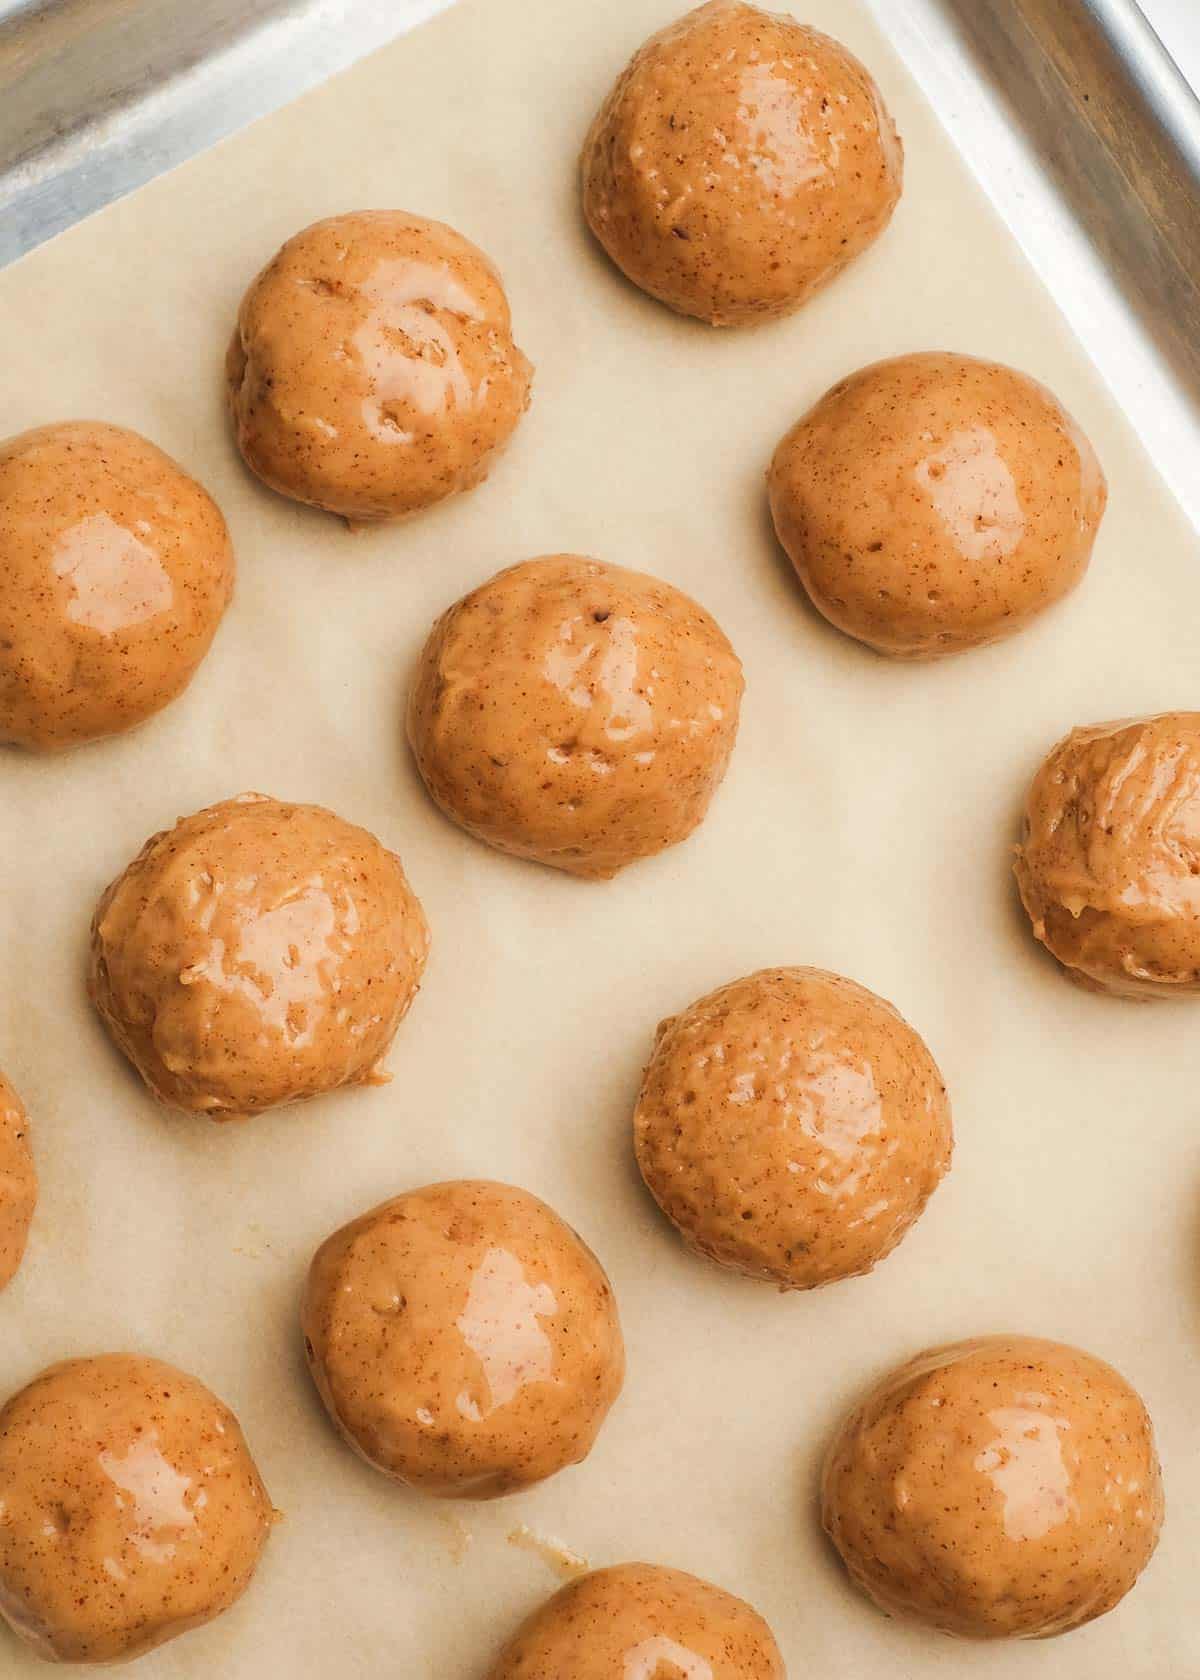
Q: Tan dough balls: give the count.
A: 13